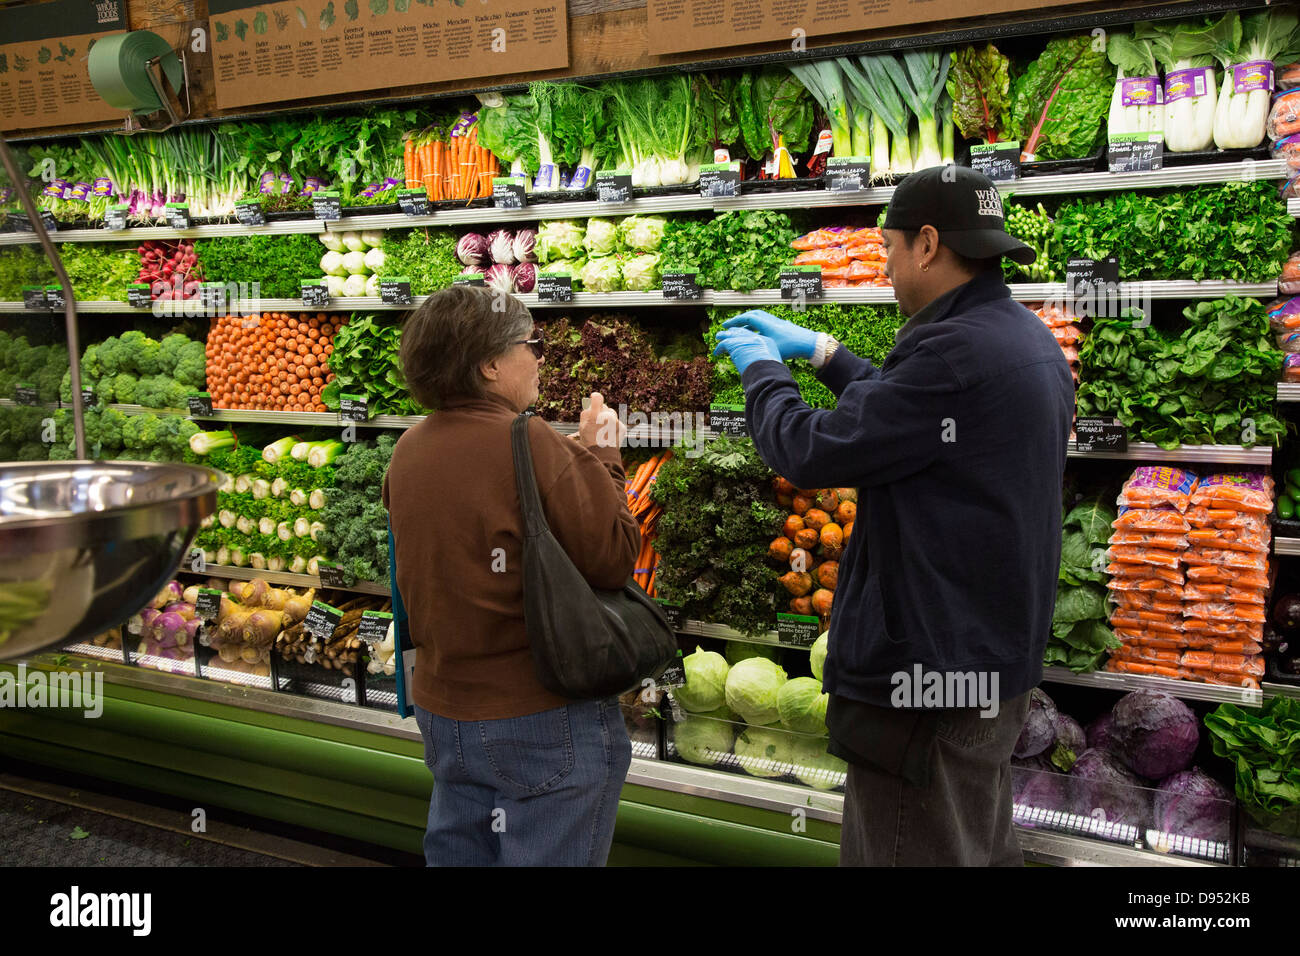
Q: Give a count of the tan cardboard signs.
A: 3